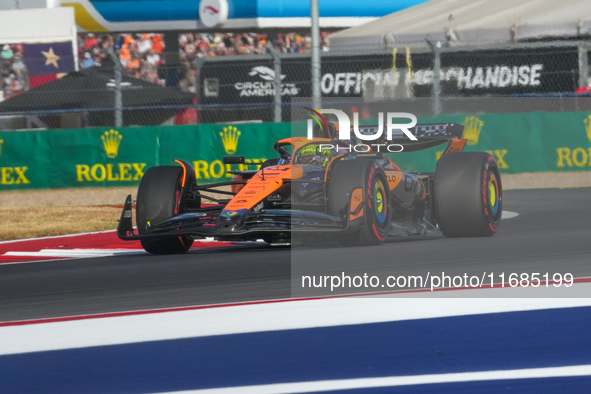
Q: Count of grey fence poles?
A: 4